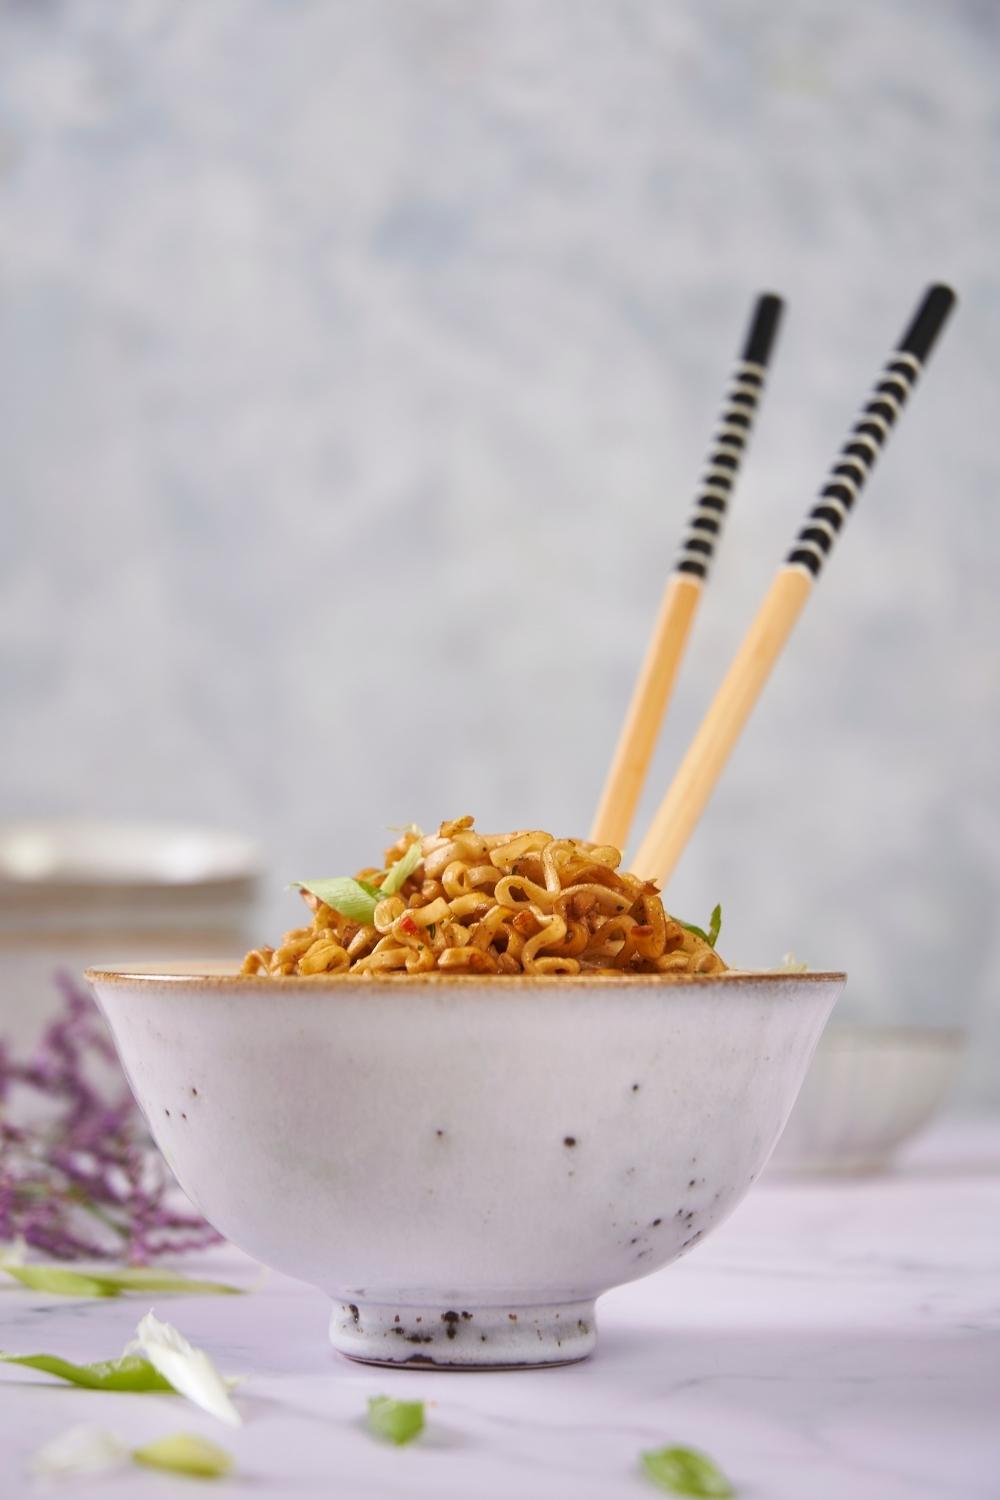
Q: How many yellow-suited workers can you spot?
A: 0